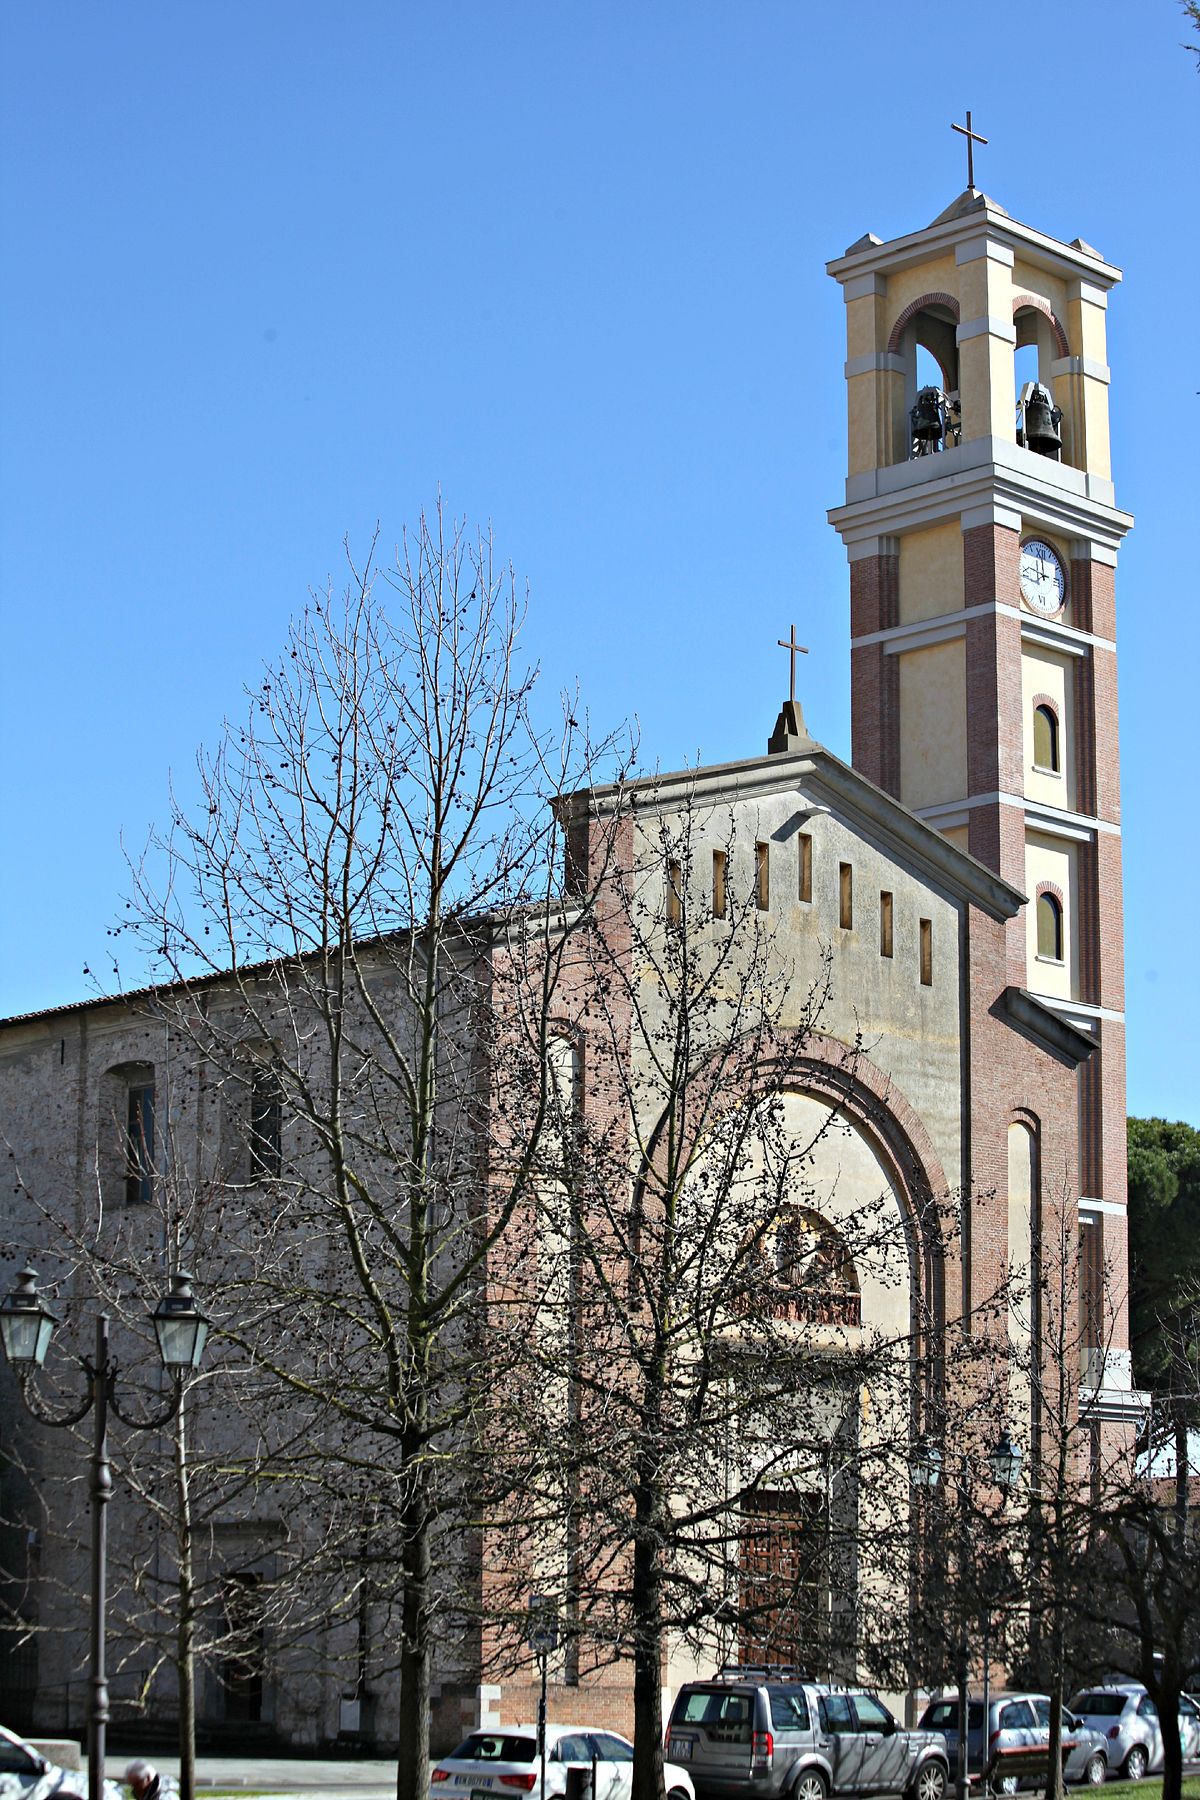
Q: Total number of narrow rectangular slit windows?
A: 7